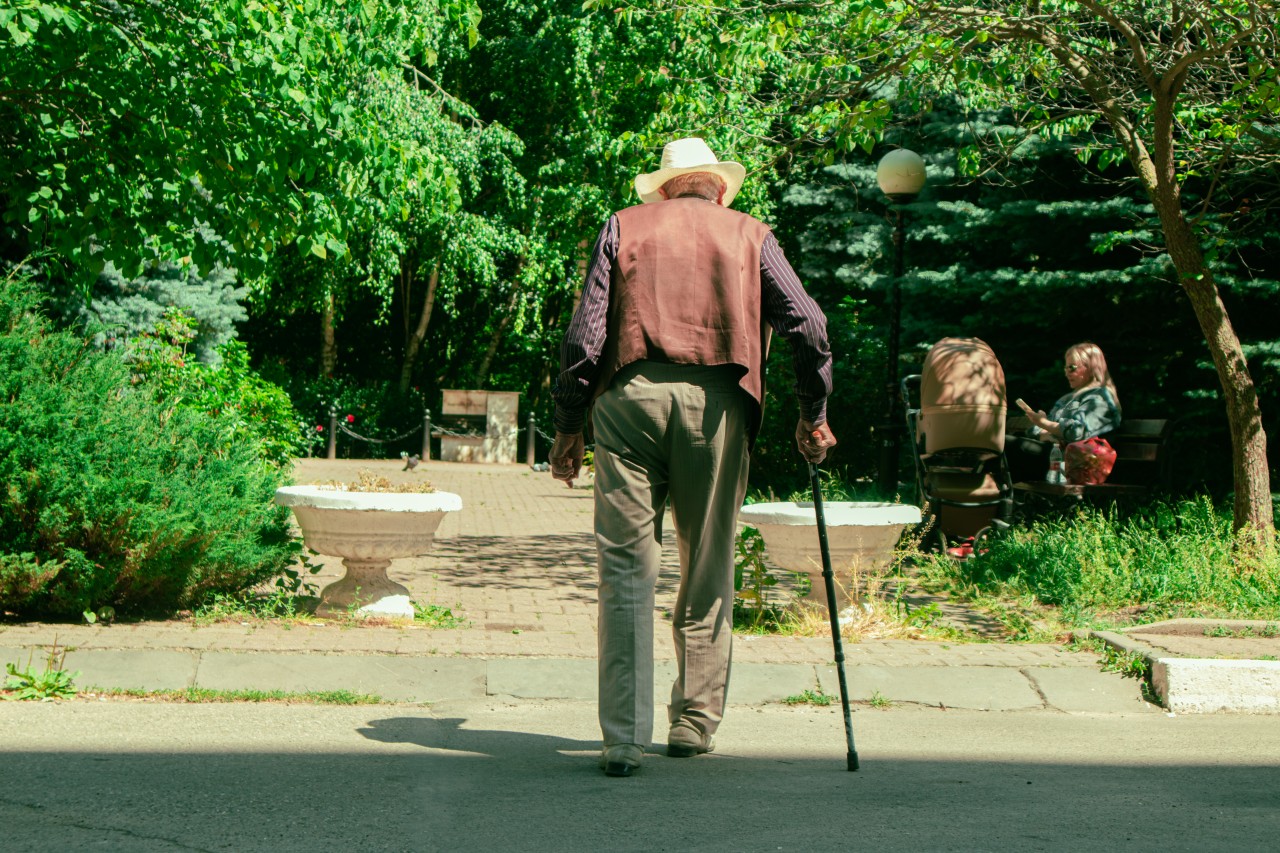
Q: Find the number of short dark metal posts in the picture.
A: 3